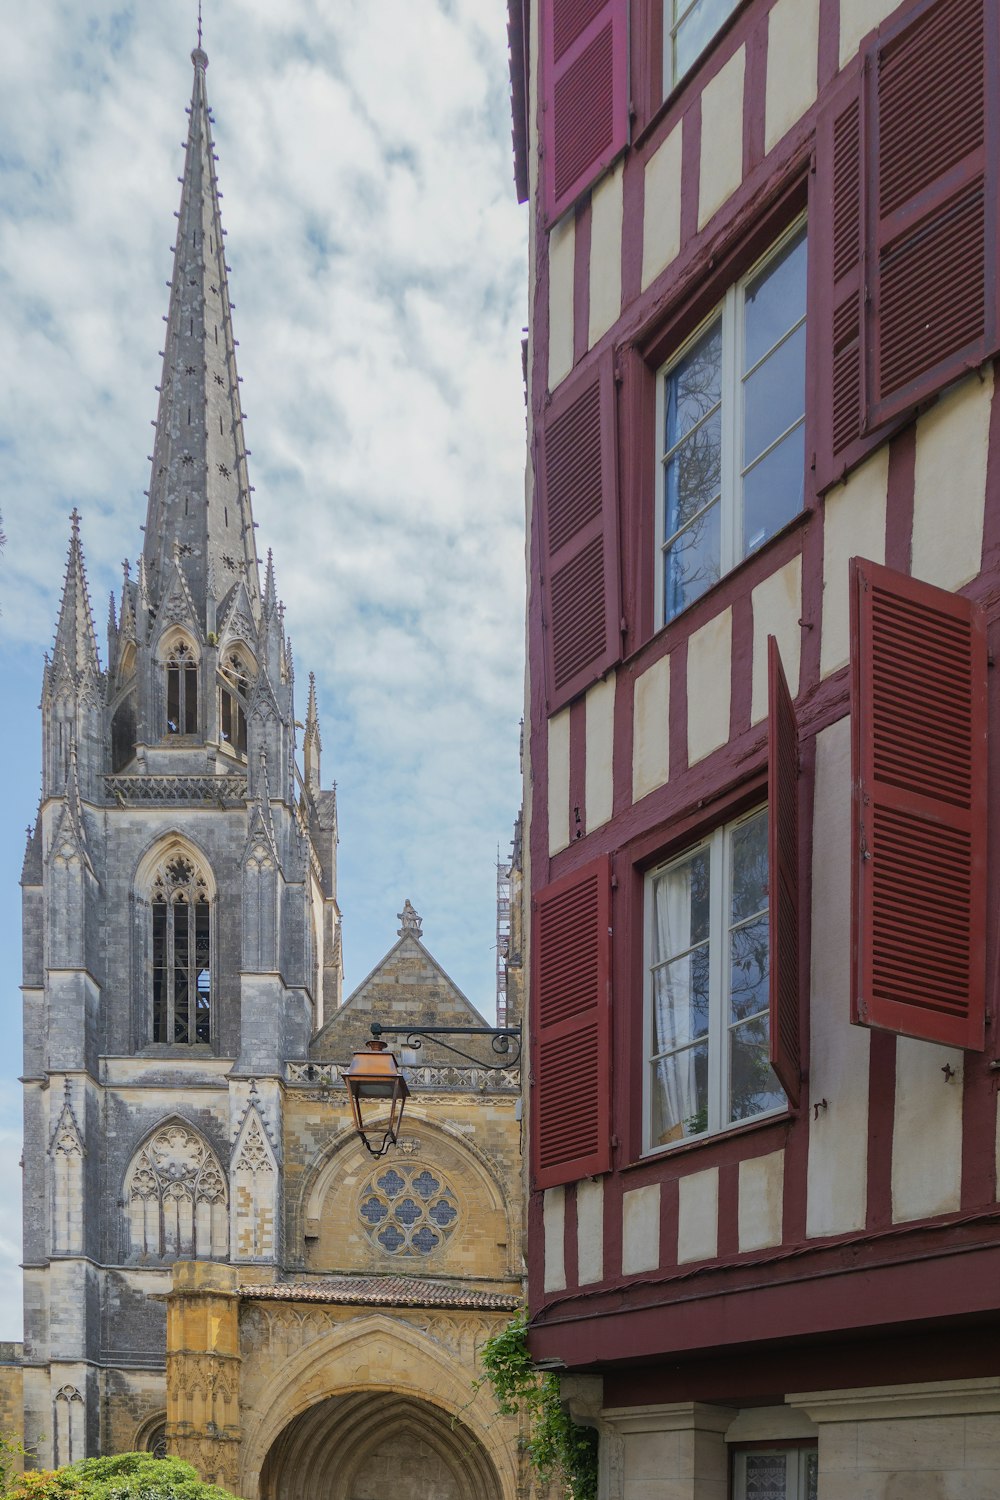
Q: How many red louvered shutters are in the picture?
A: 7